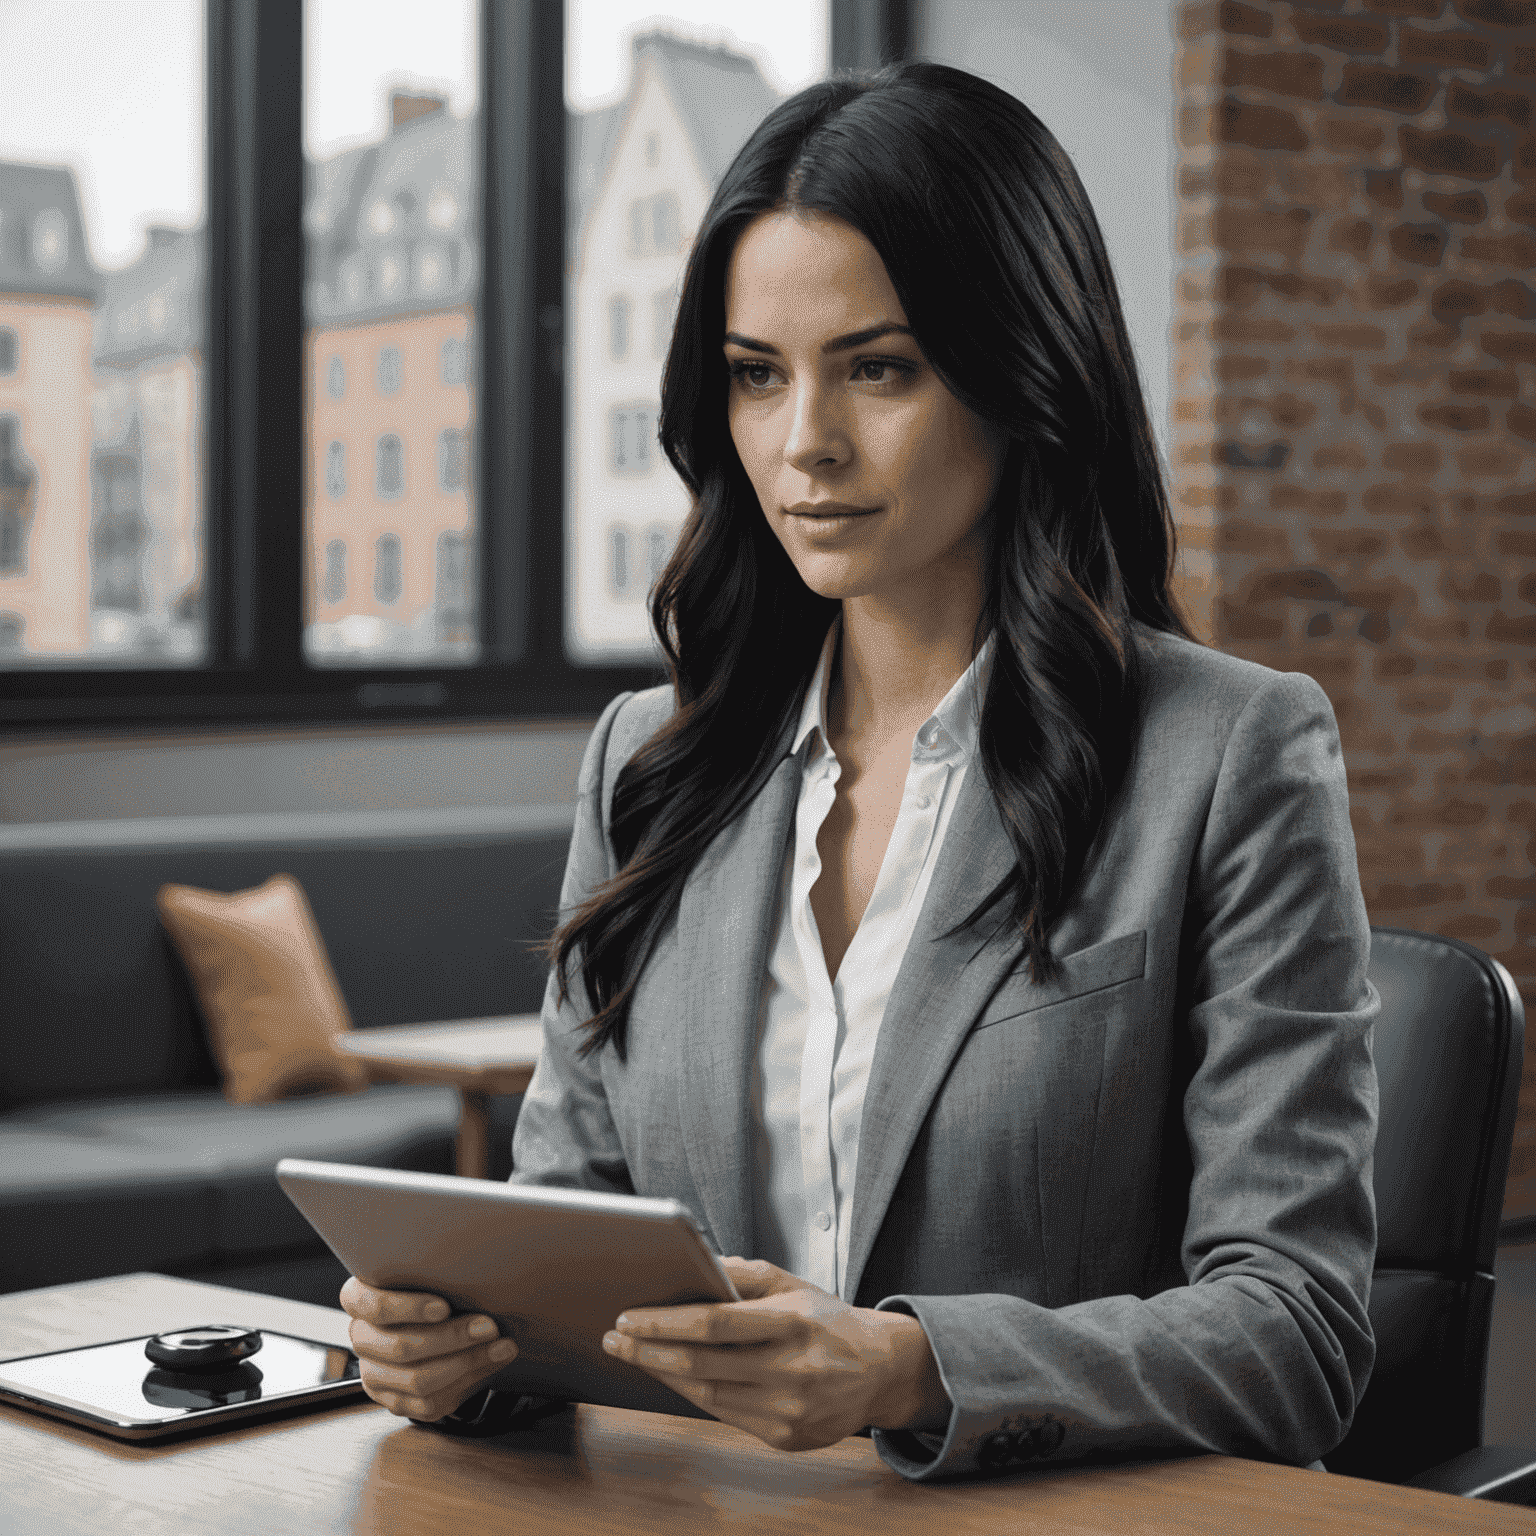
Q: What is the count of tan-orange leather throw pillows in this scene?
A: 1